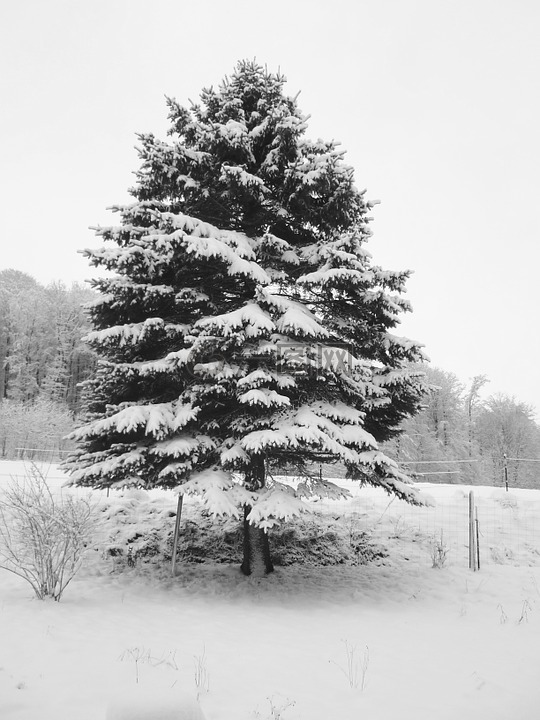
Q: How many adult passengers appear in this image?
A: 0